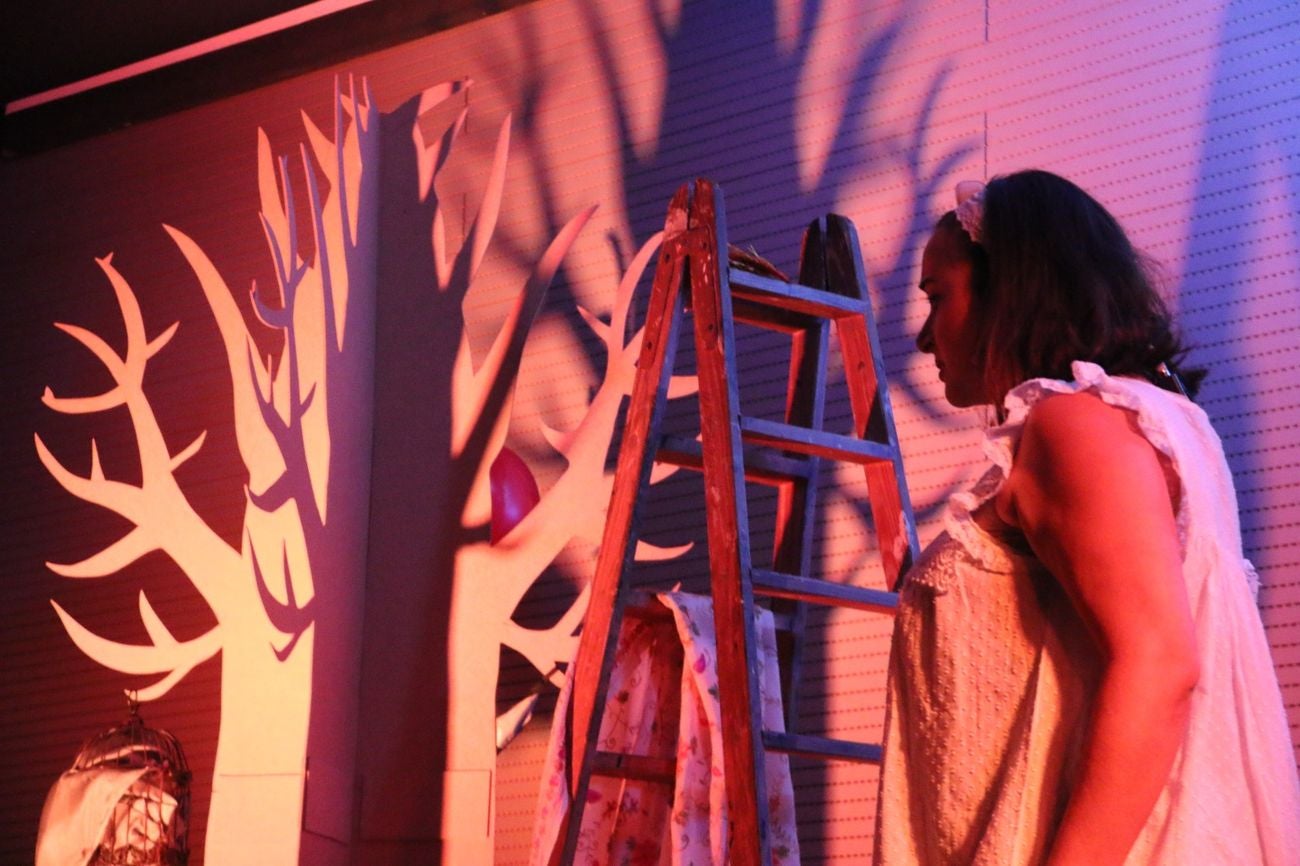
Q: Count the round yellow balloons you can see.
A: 0